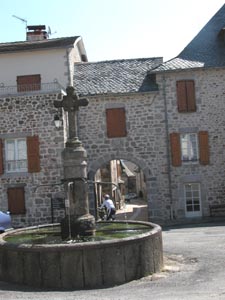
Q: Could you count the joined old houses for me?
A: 3